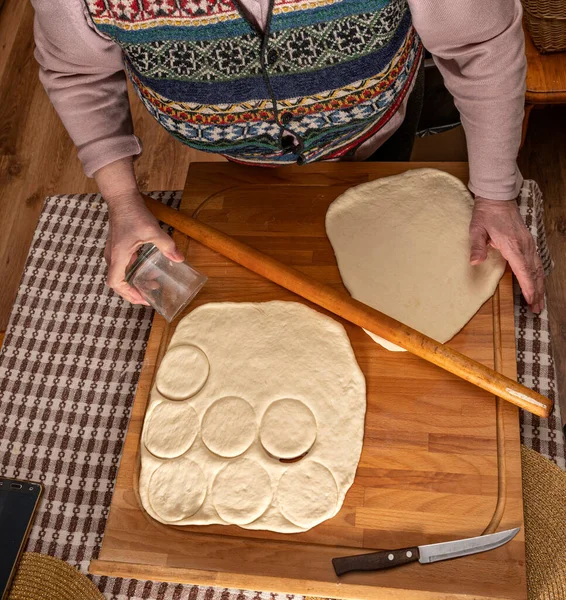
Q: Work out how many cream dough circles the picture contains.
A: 7